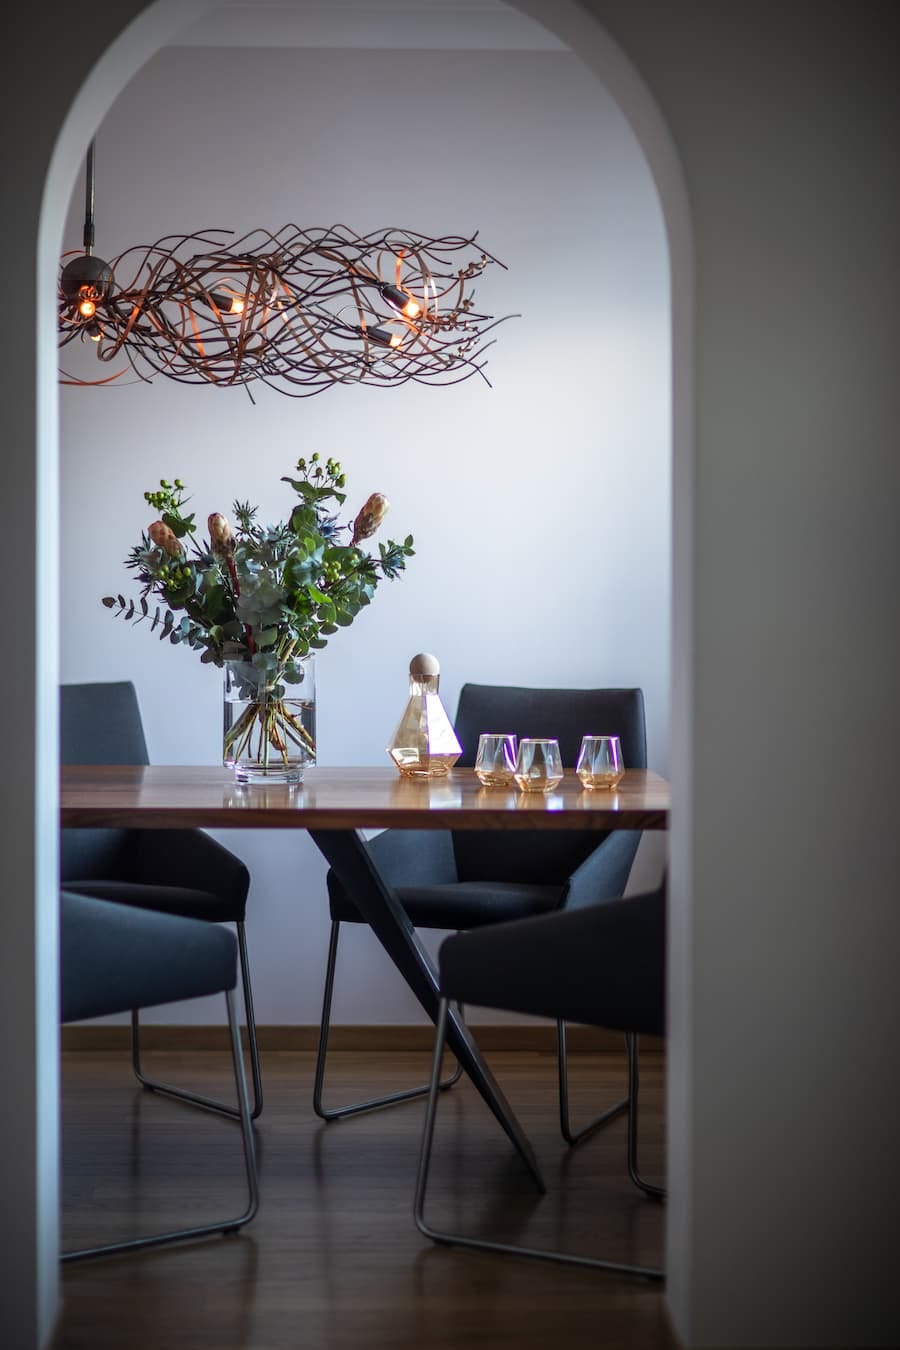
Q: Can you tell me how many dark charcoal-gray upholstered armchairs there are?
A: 4